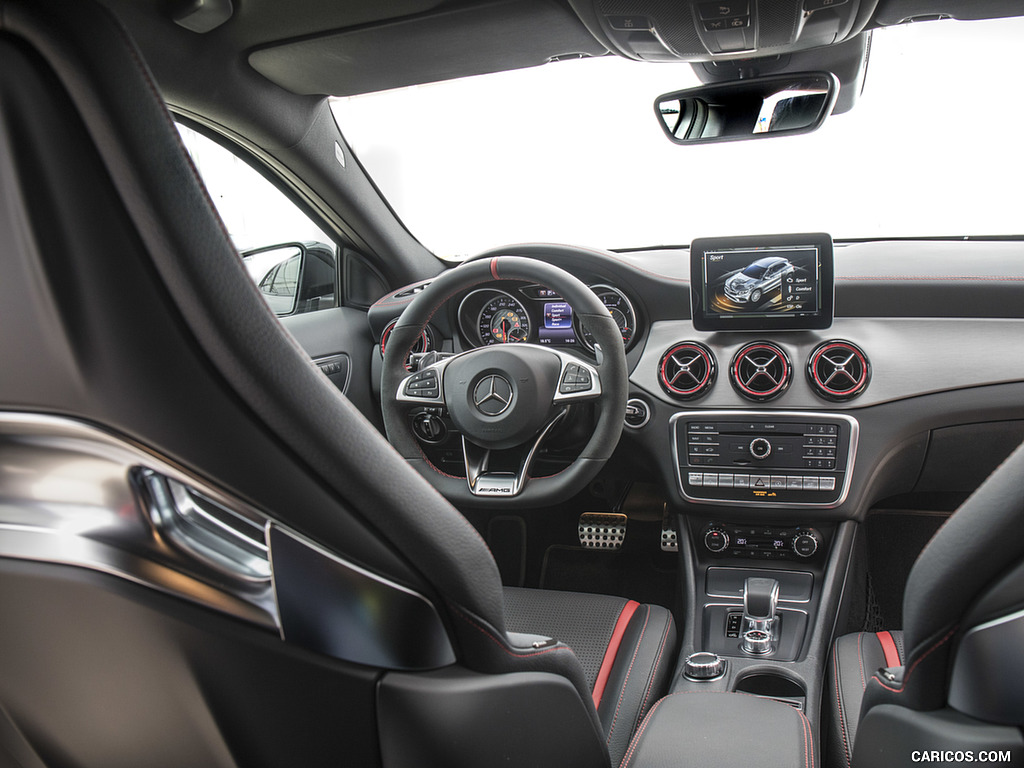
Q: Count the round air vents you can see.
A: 4